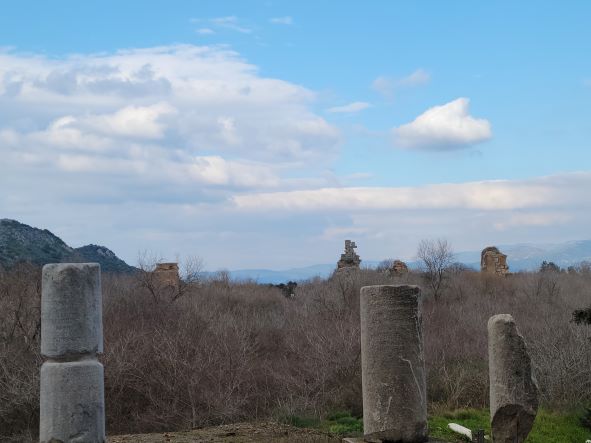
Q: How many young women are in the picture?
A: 0